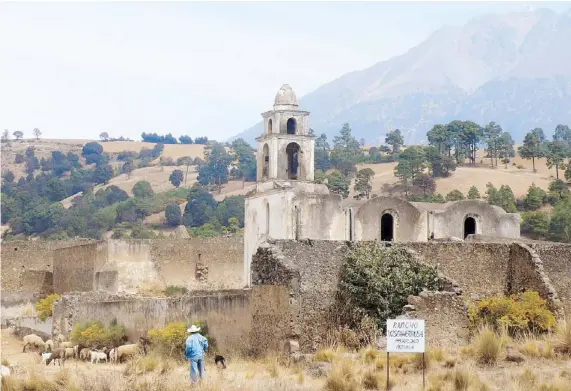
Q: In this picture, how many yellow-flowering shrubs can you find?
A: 4